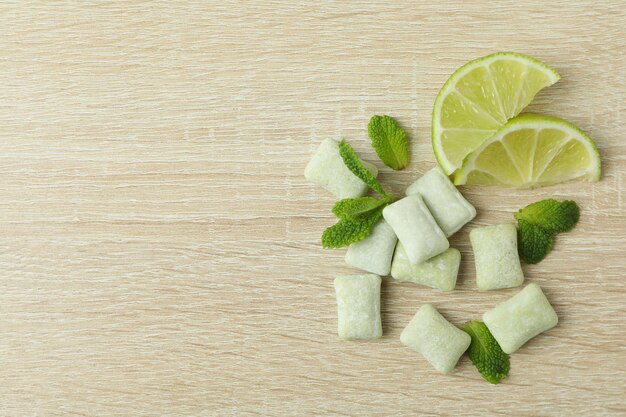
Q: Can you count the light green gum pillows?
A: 9